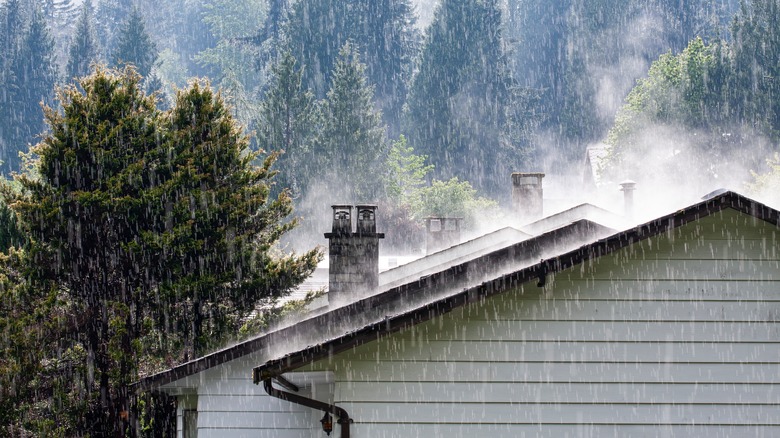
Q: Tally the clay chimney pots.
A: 2